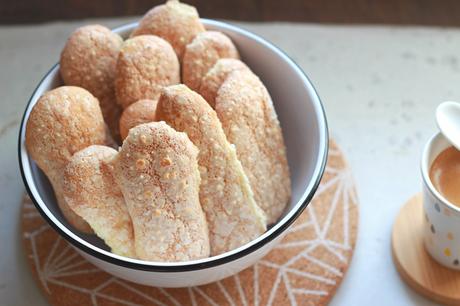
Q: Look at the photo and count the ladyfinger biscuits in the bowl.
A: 11